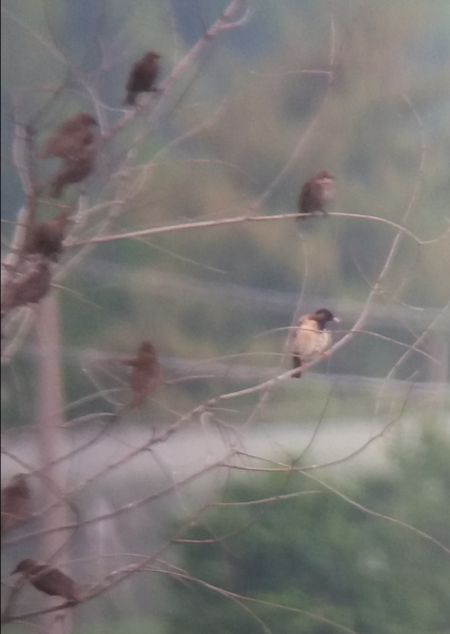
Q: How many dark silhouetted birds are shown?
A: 9